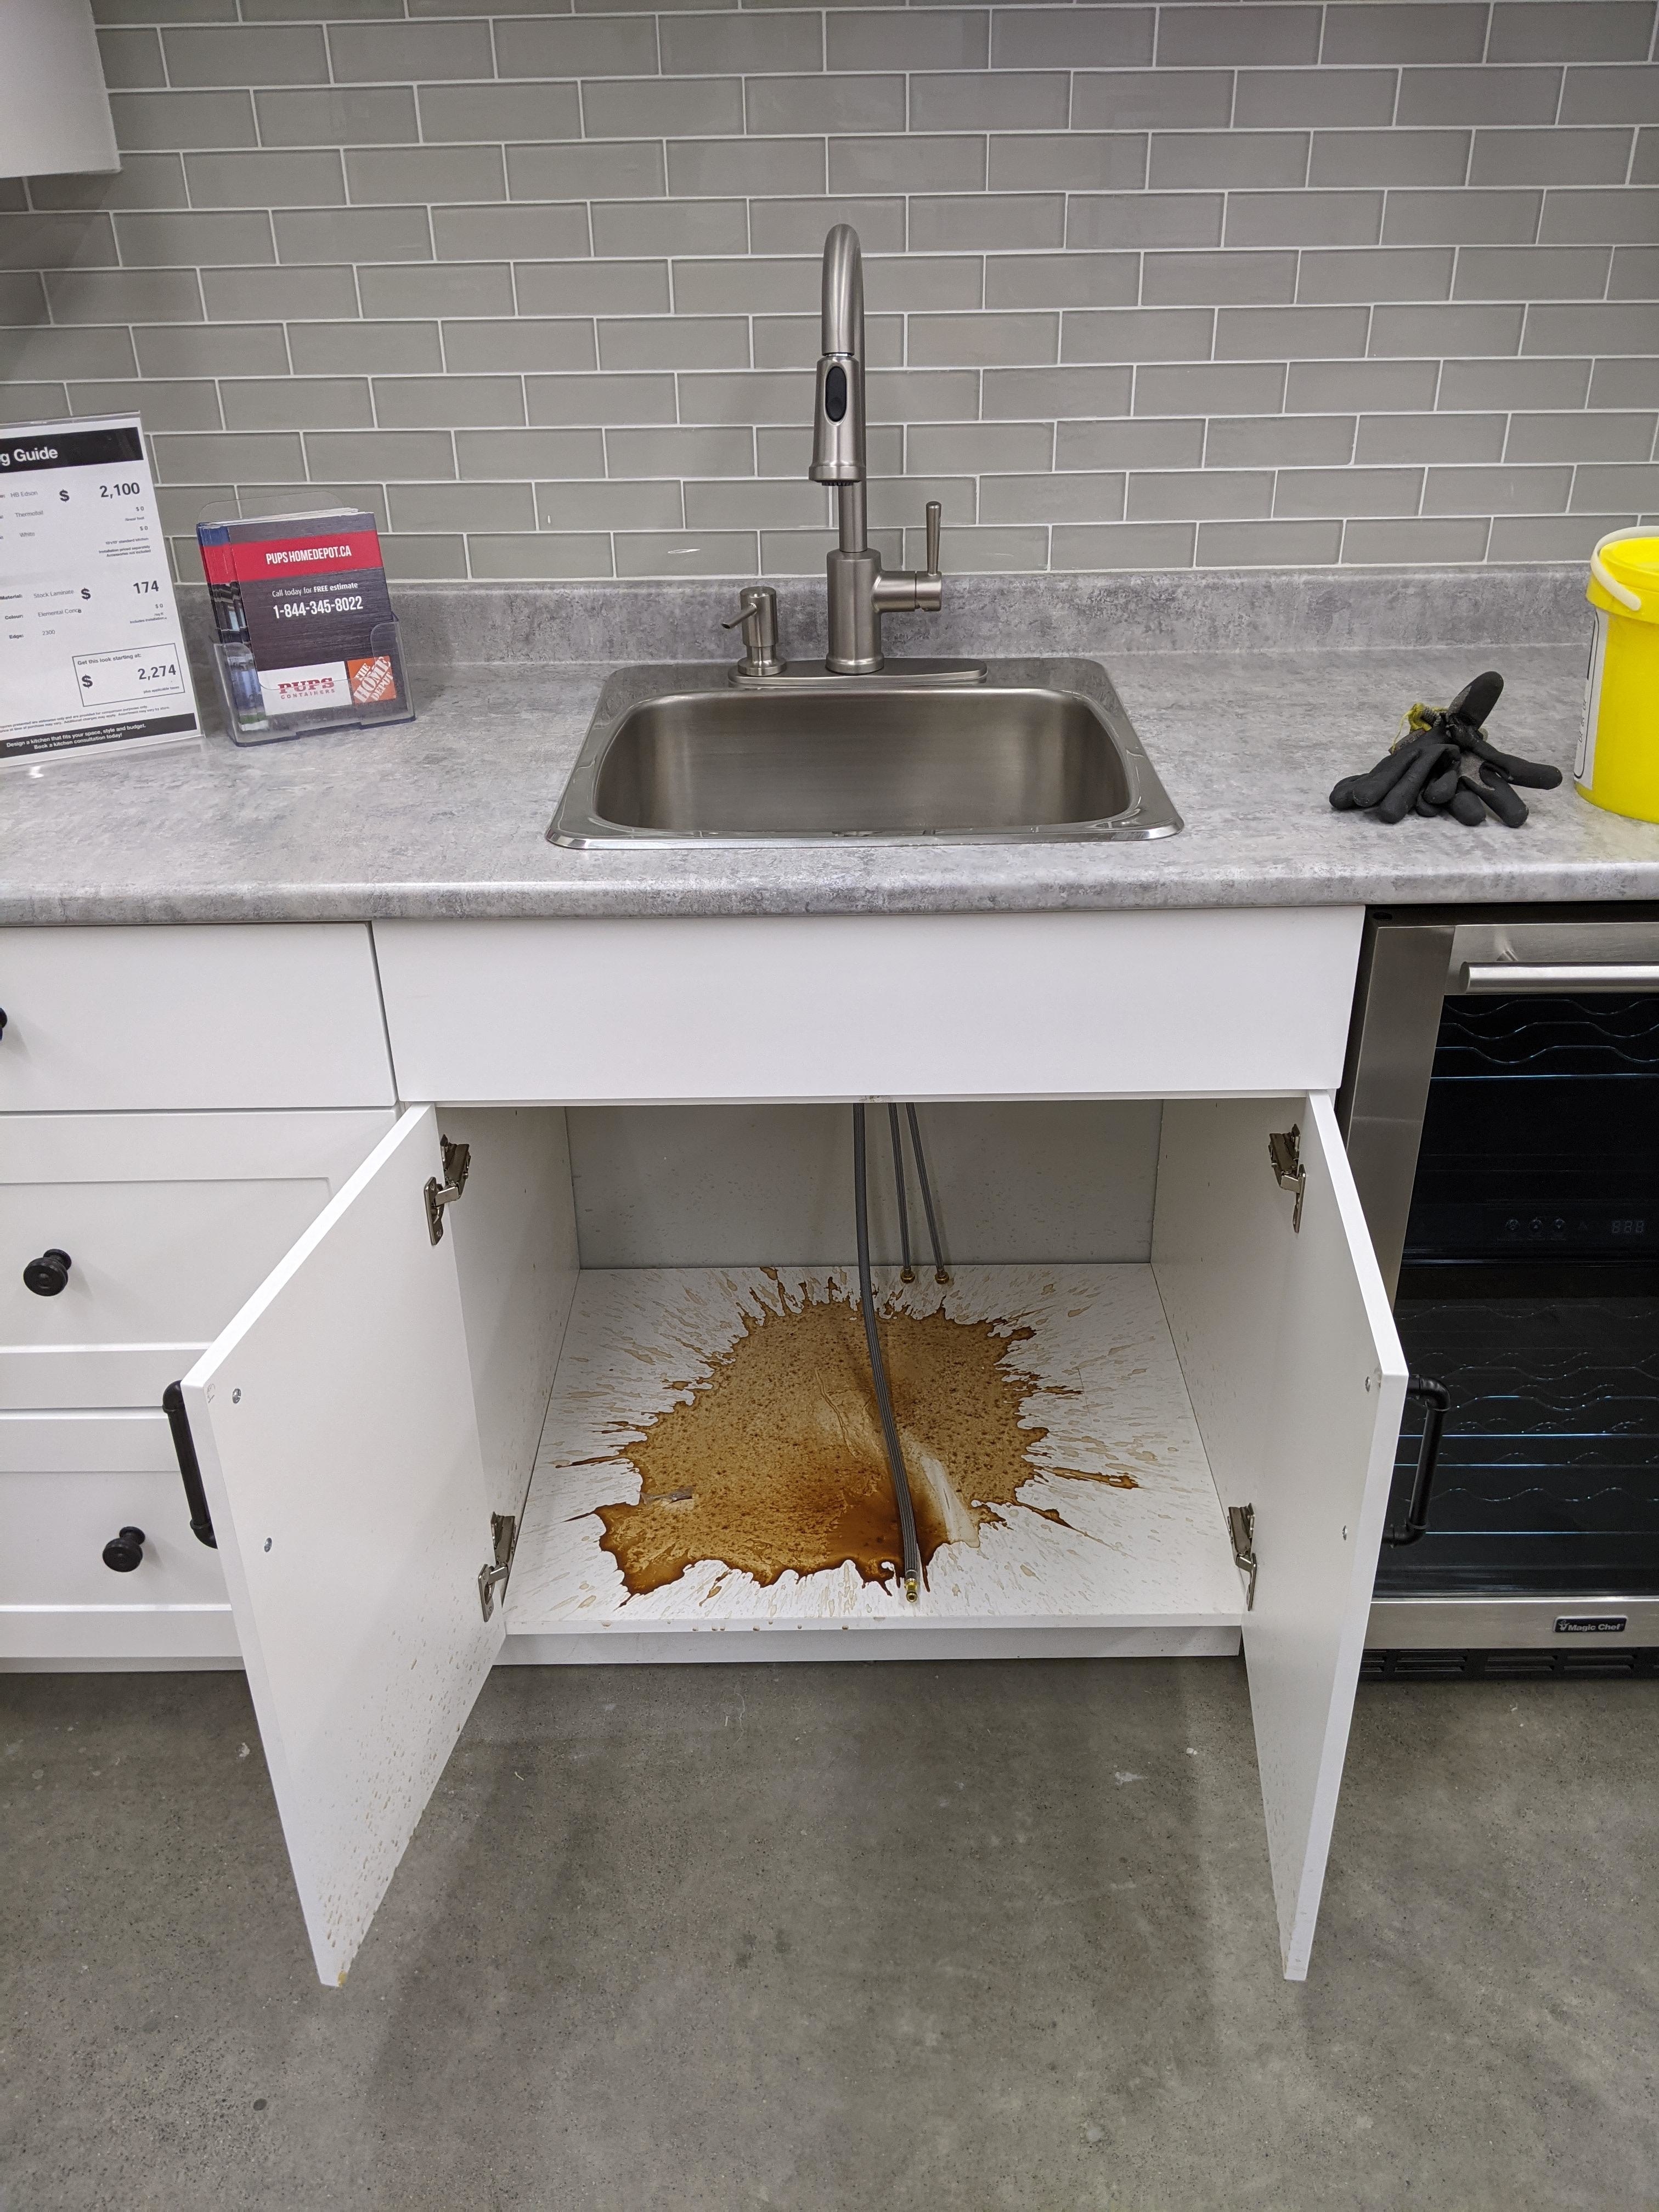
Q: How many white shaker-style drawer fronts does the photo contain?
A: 2